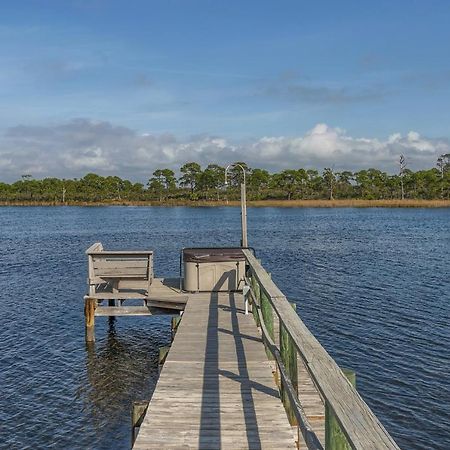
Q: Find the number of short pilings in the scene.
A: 3